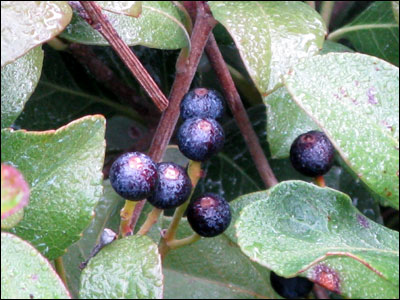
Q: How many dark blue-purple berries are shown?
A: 7